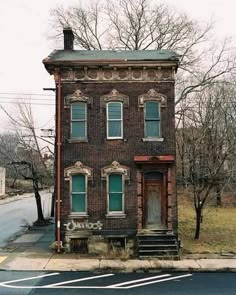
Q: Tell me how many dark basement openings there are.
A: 2